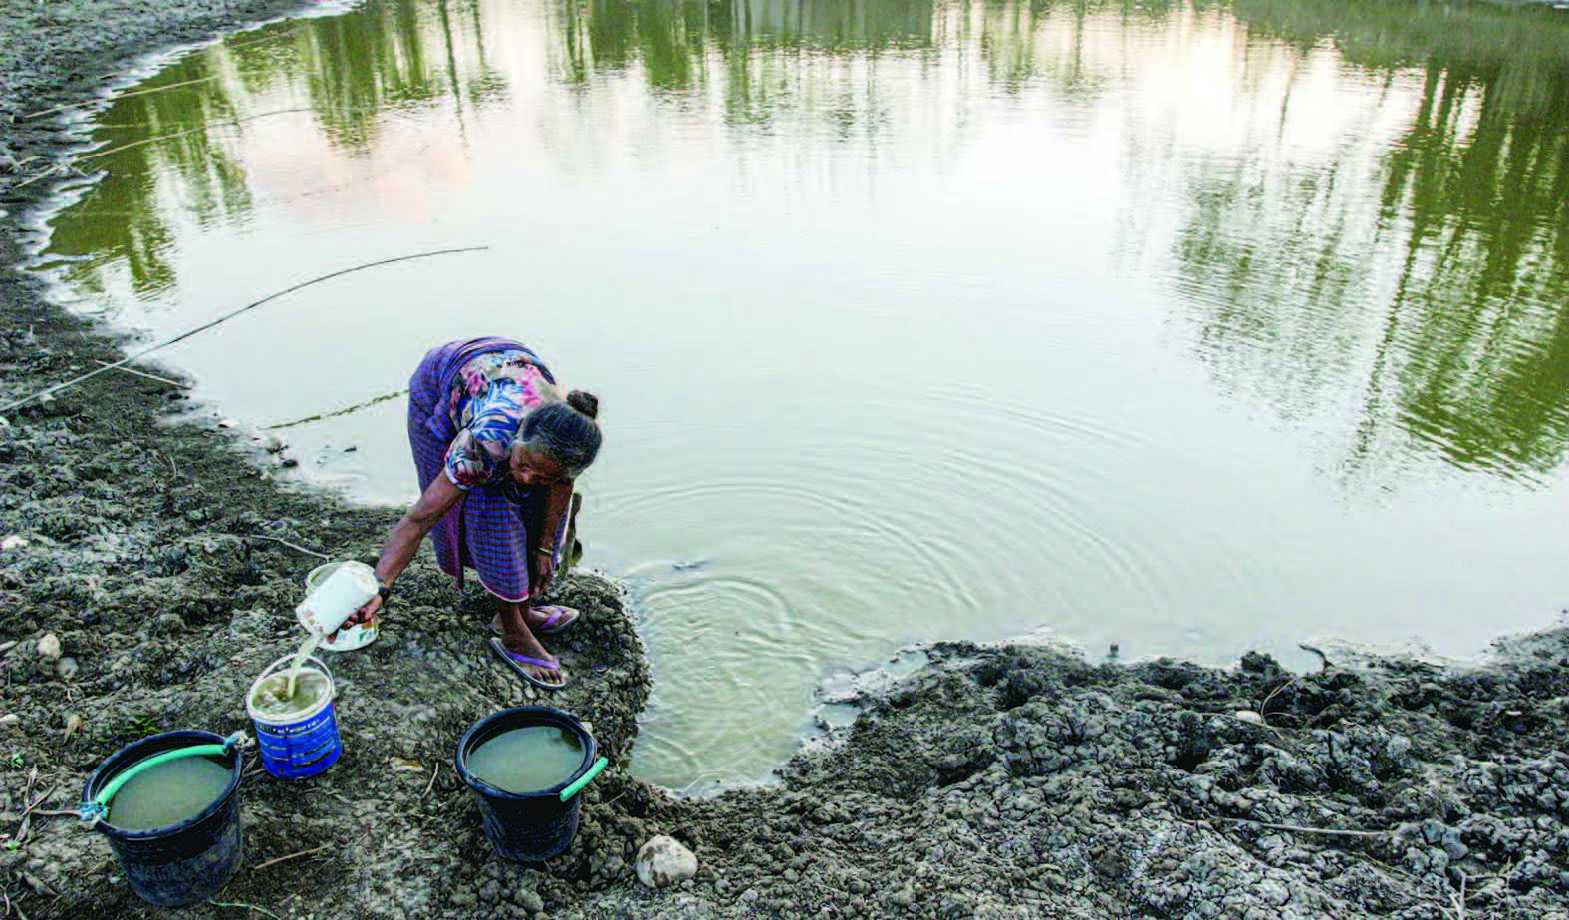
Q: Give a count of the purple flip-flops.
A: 2